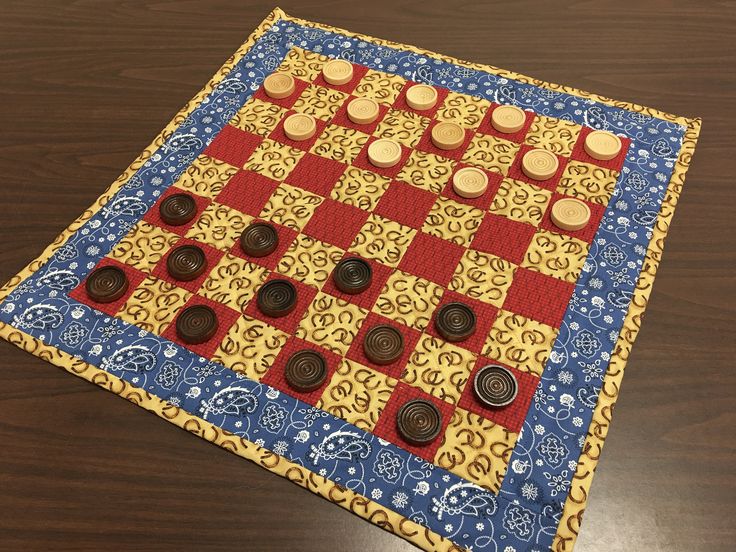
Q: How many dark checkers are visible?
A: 12